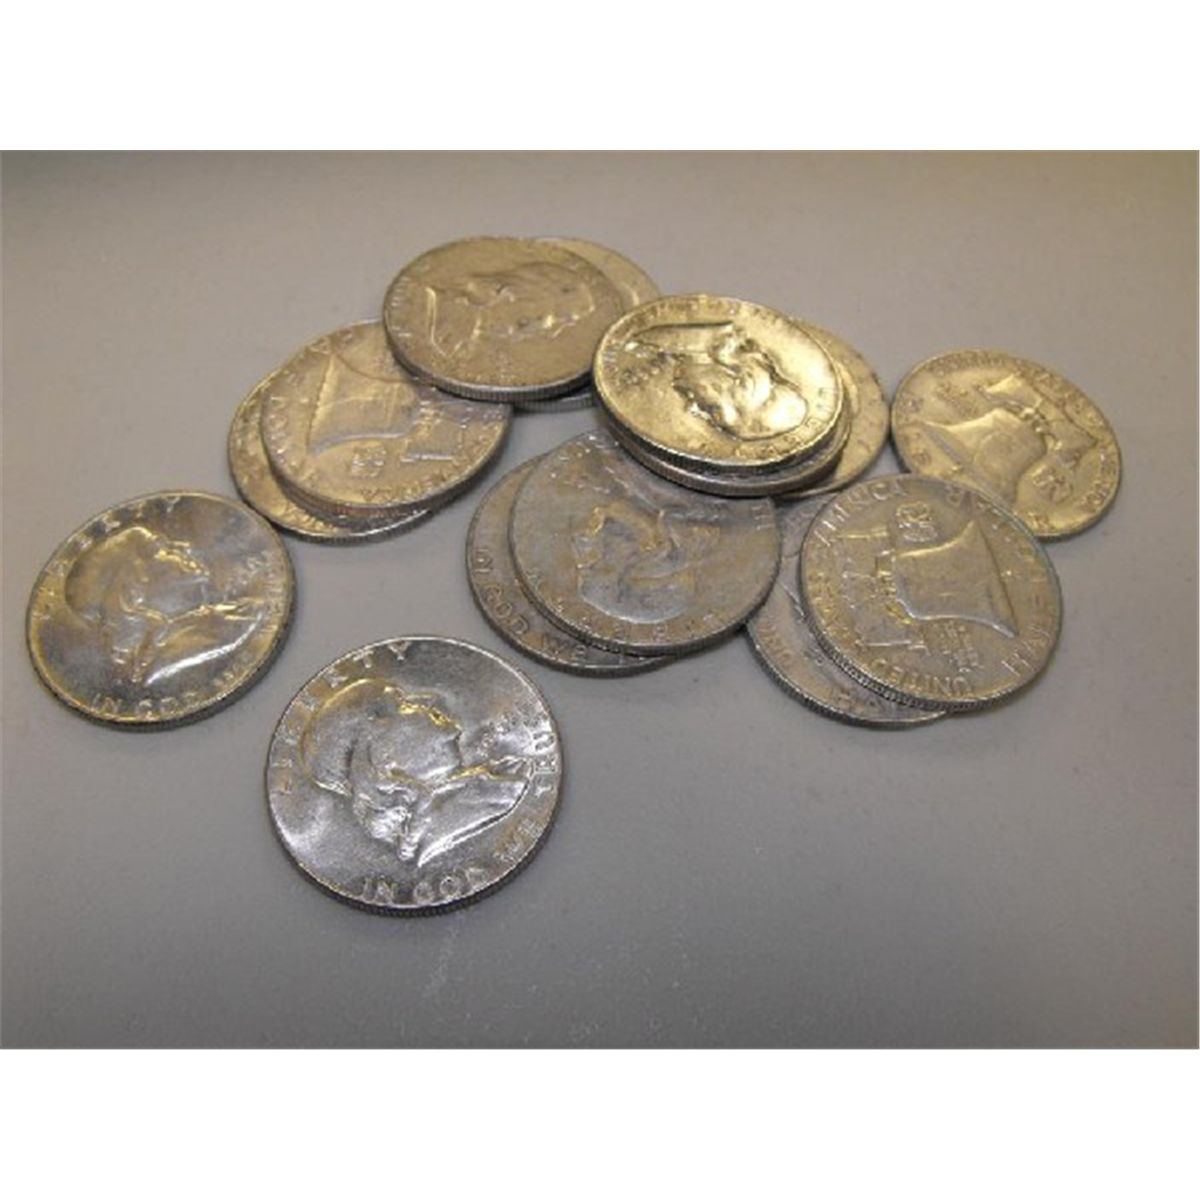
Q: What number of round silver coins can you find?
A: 14